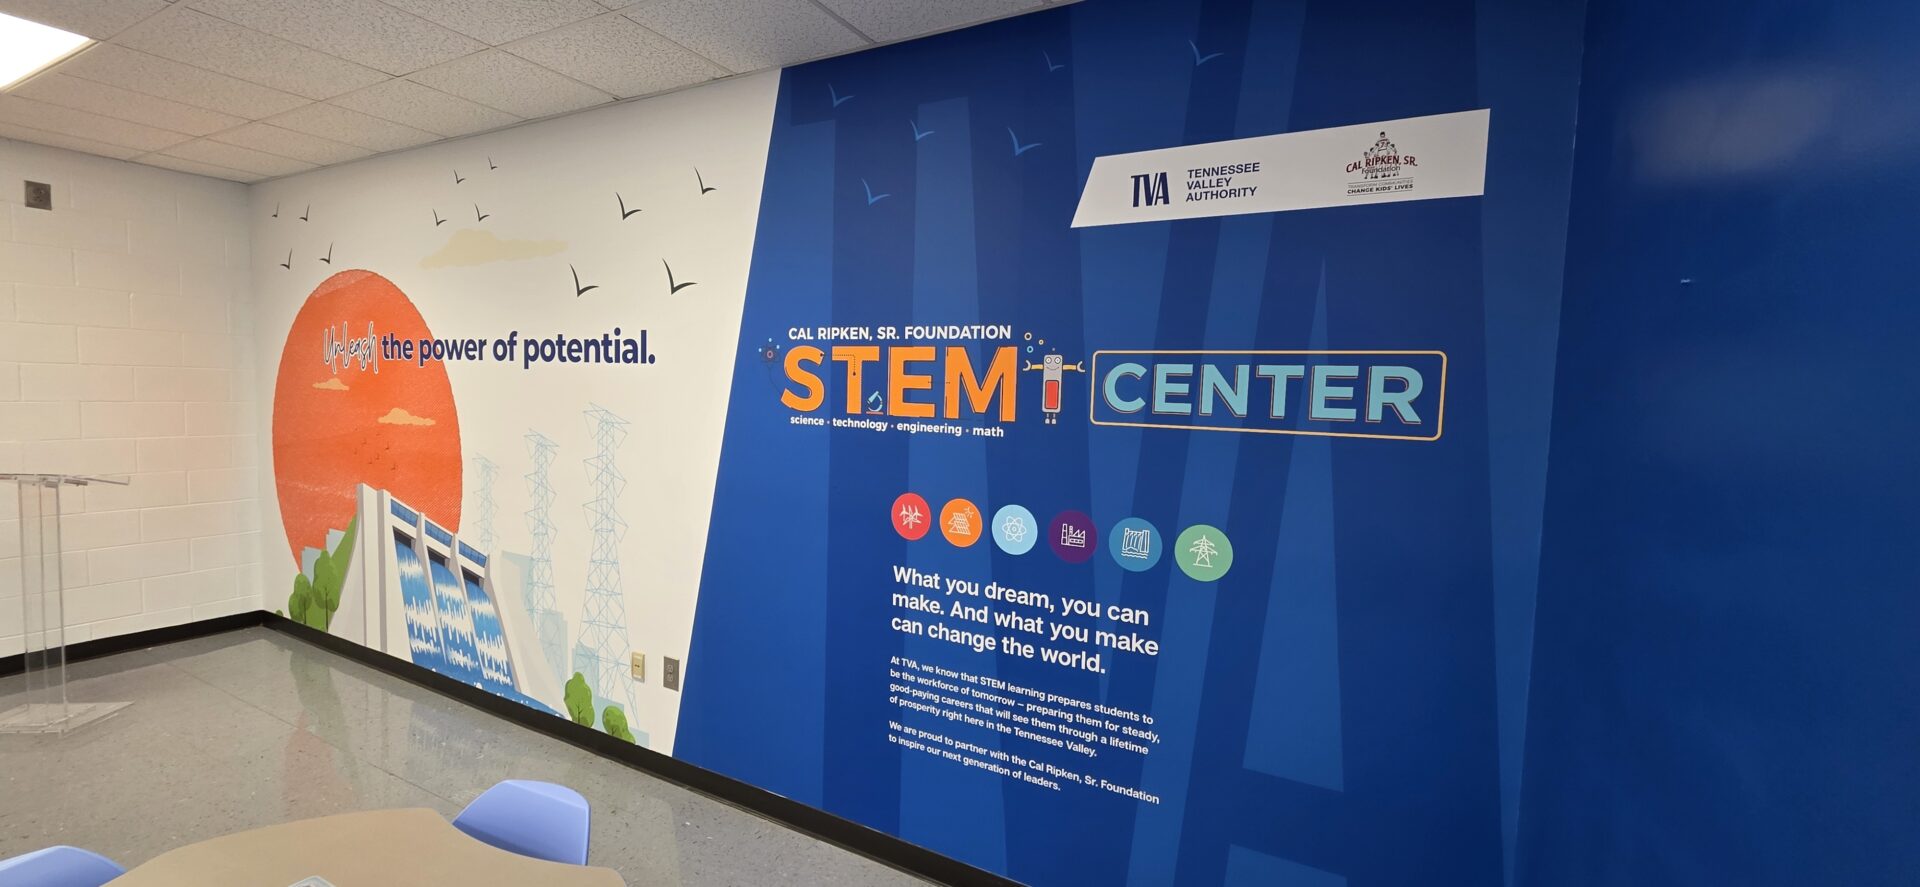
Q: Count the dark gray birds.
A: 12